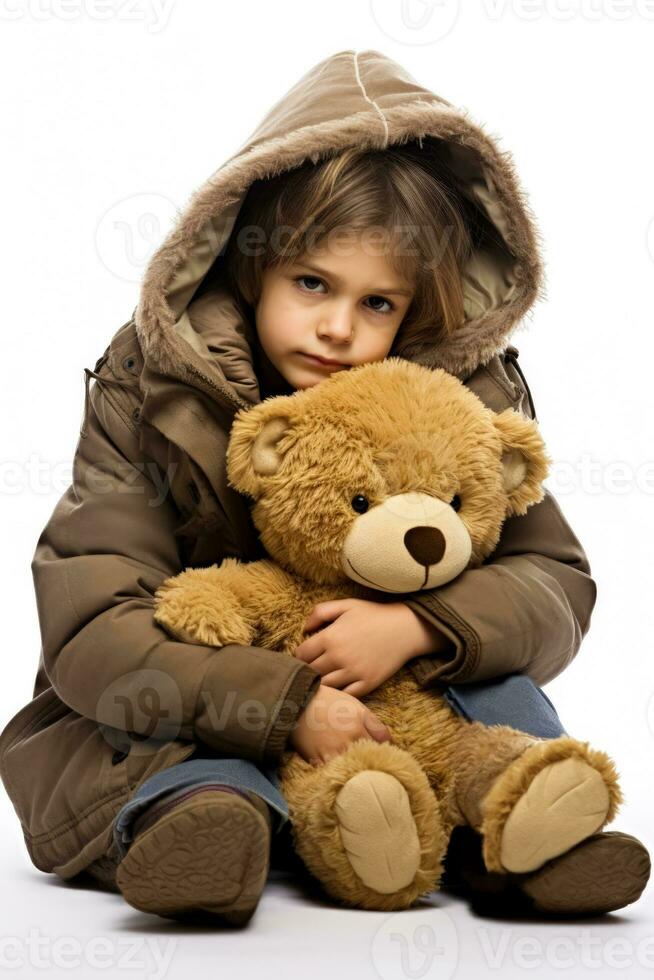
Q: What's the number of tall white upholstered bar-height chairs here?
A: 0